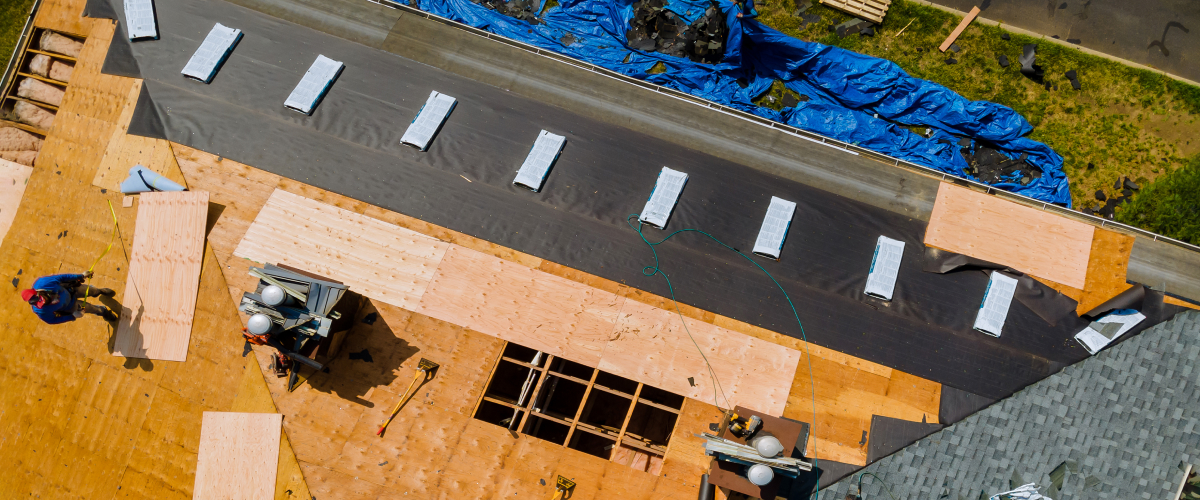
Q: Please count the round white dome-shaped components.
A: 4